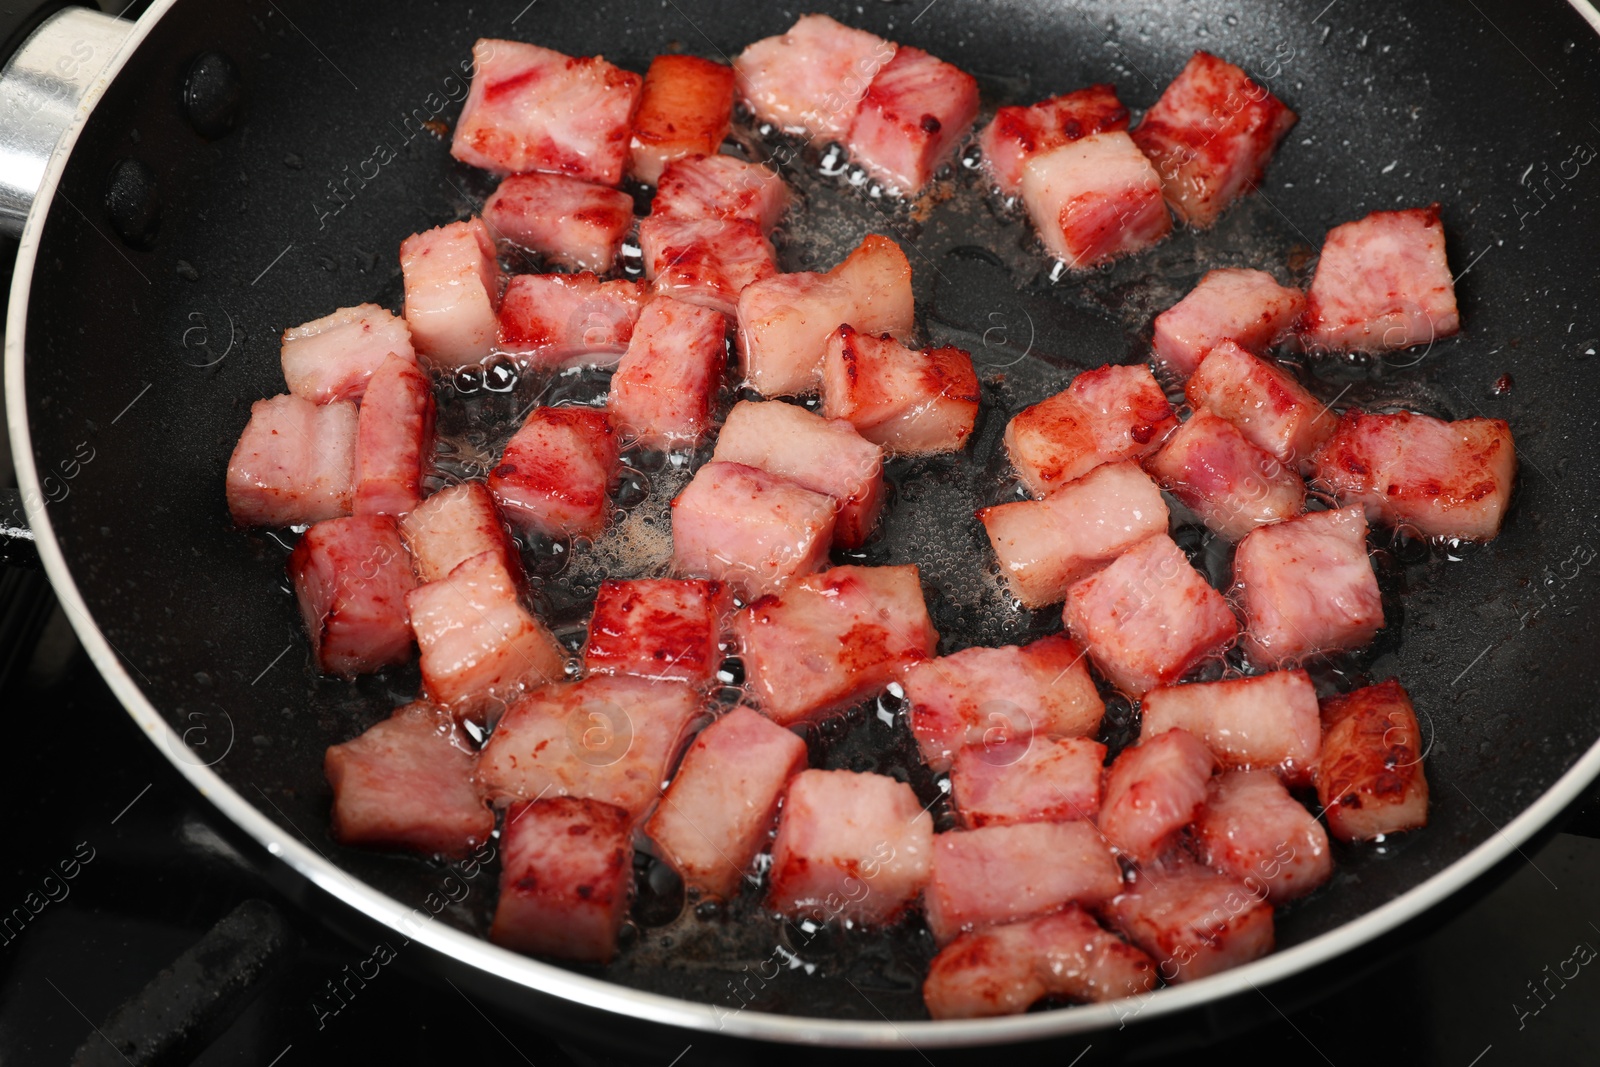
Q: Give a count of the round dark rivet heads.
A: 2